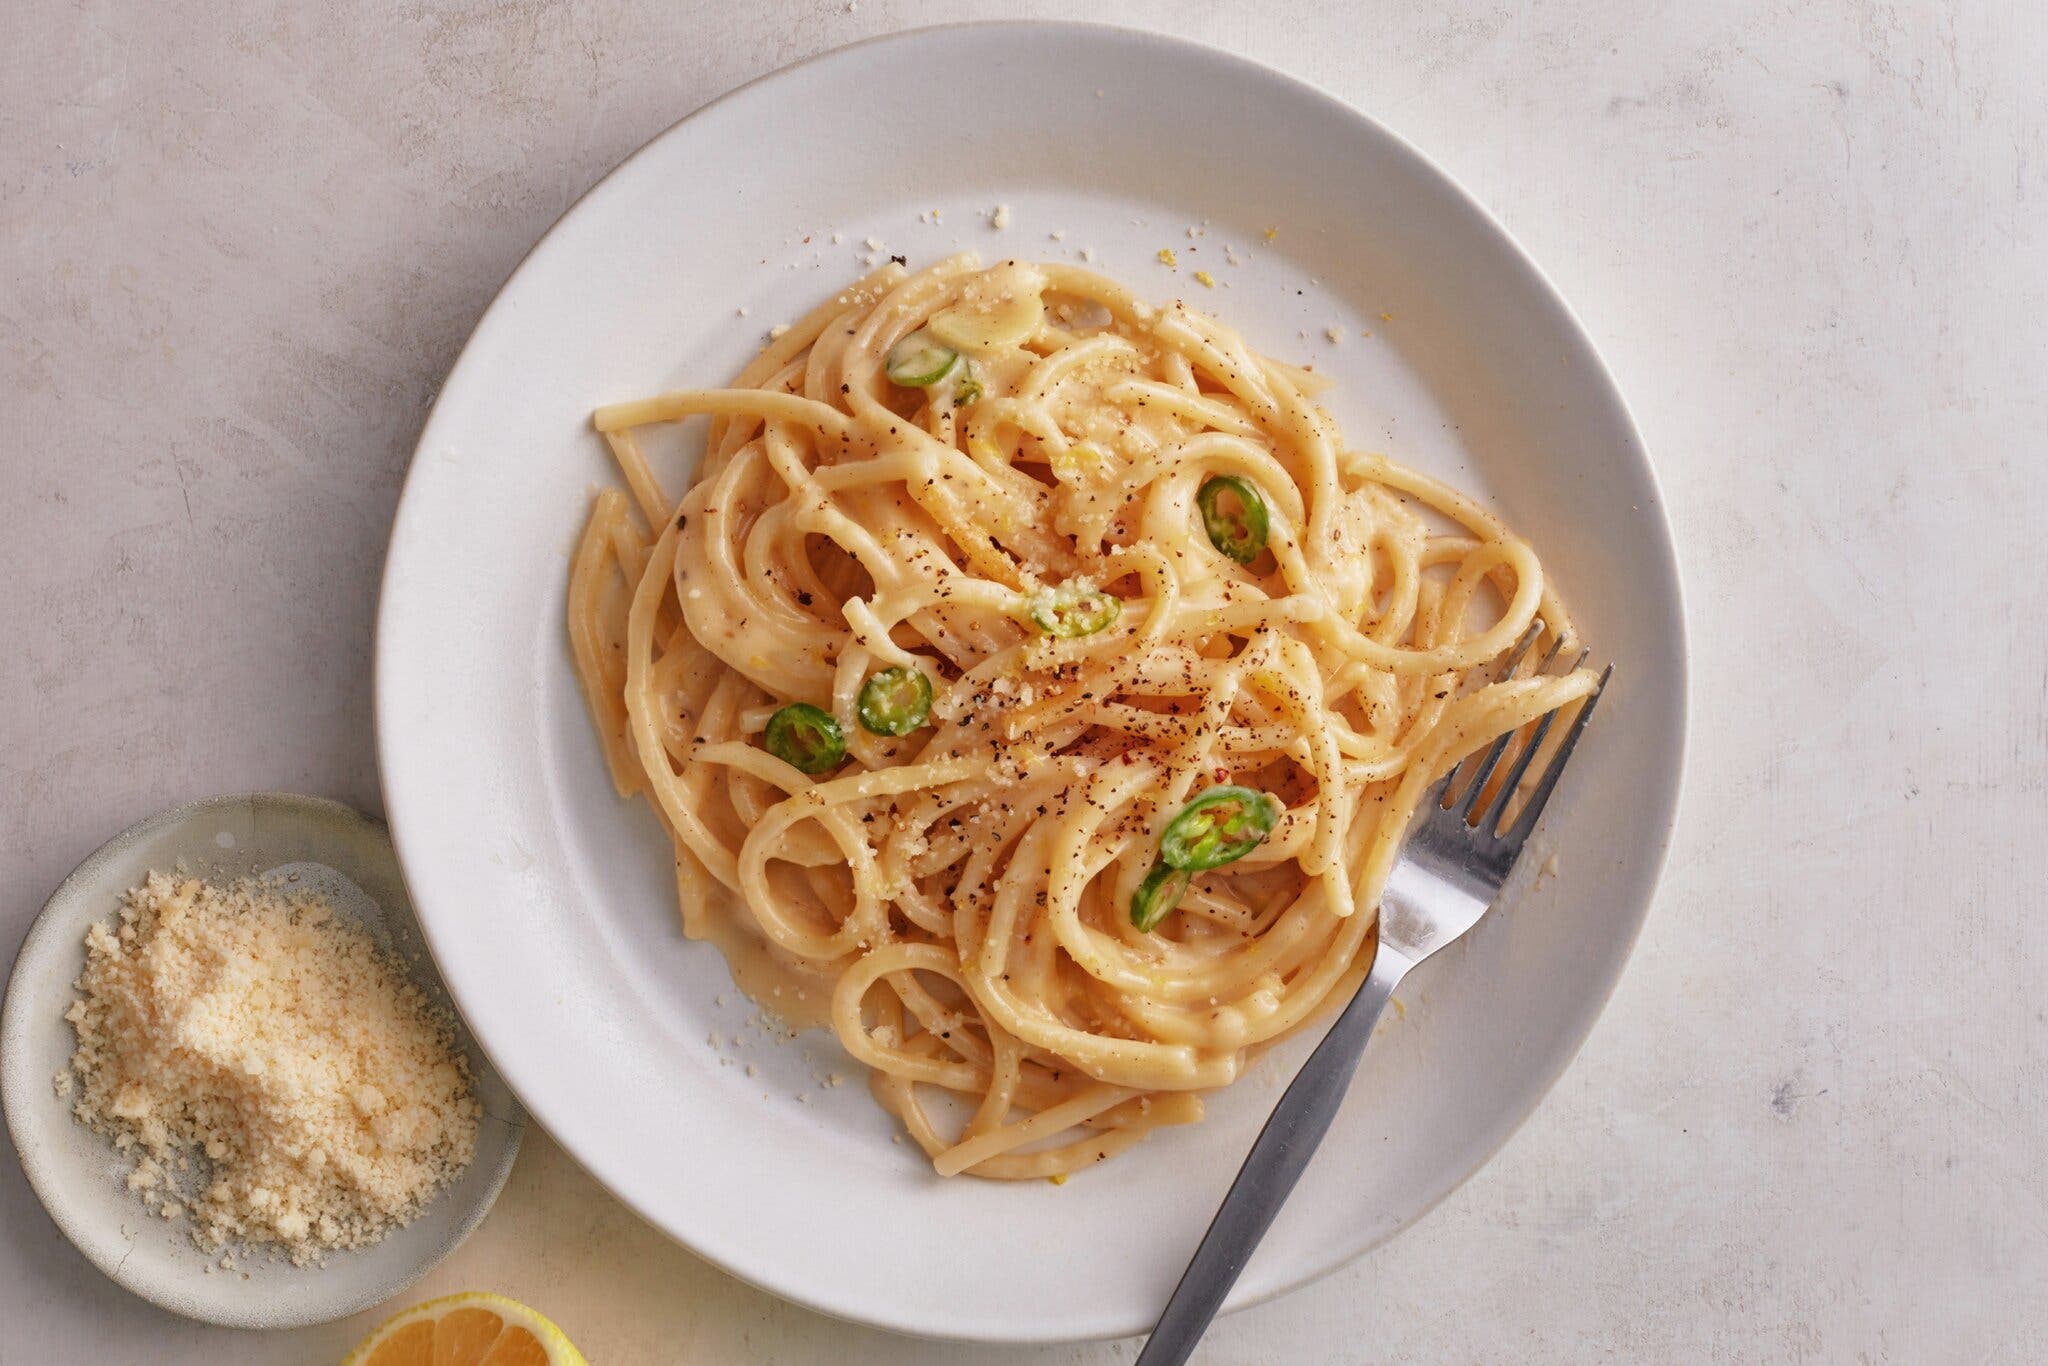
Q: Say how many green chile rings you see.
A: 7